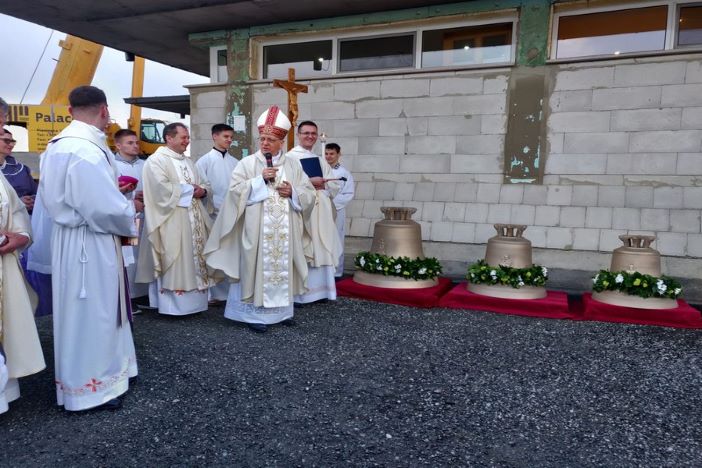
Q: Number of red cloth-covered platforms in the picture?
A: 3